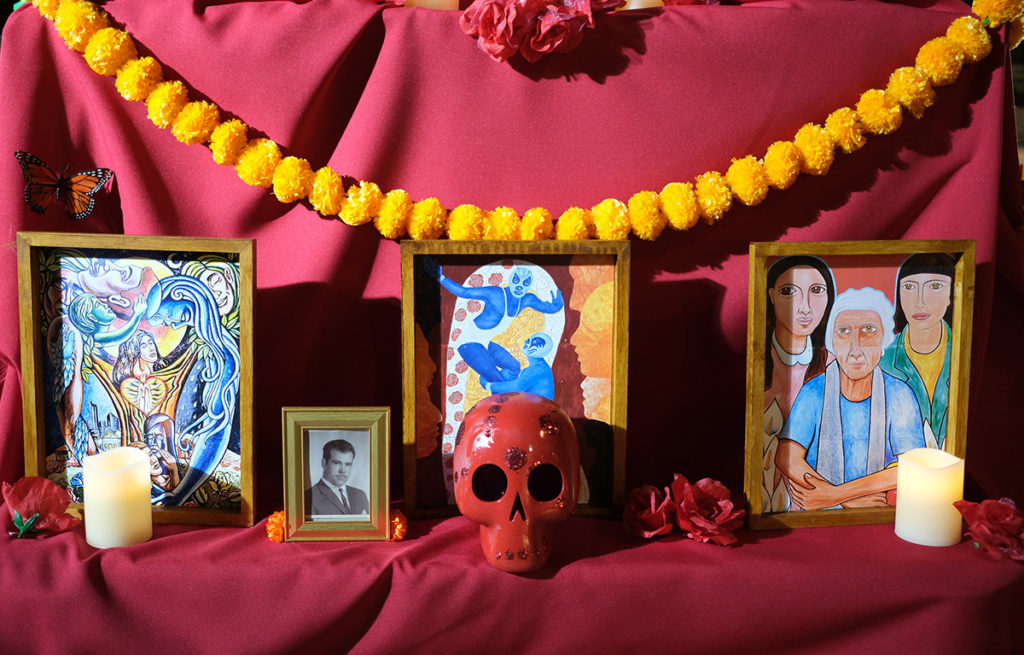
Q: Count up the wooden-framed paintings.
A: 3